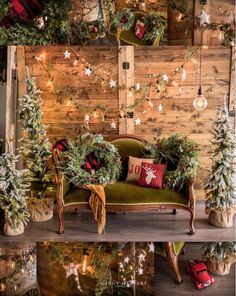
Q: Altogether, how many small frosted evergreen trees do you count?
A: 3